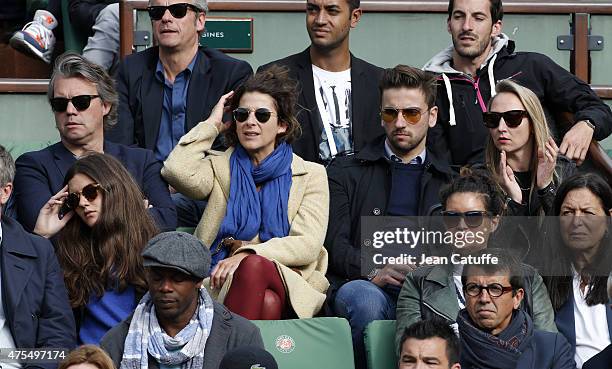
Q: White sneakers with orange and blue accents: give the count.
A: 1